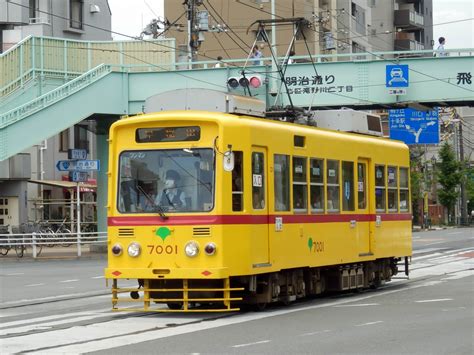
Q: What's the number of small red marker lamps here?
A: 2